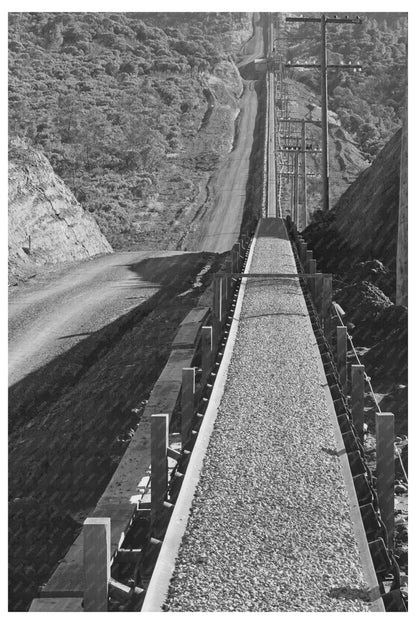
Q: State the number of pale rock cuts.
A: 1